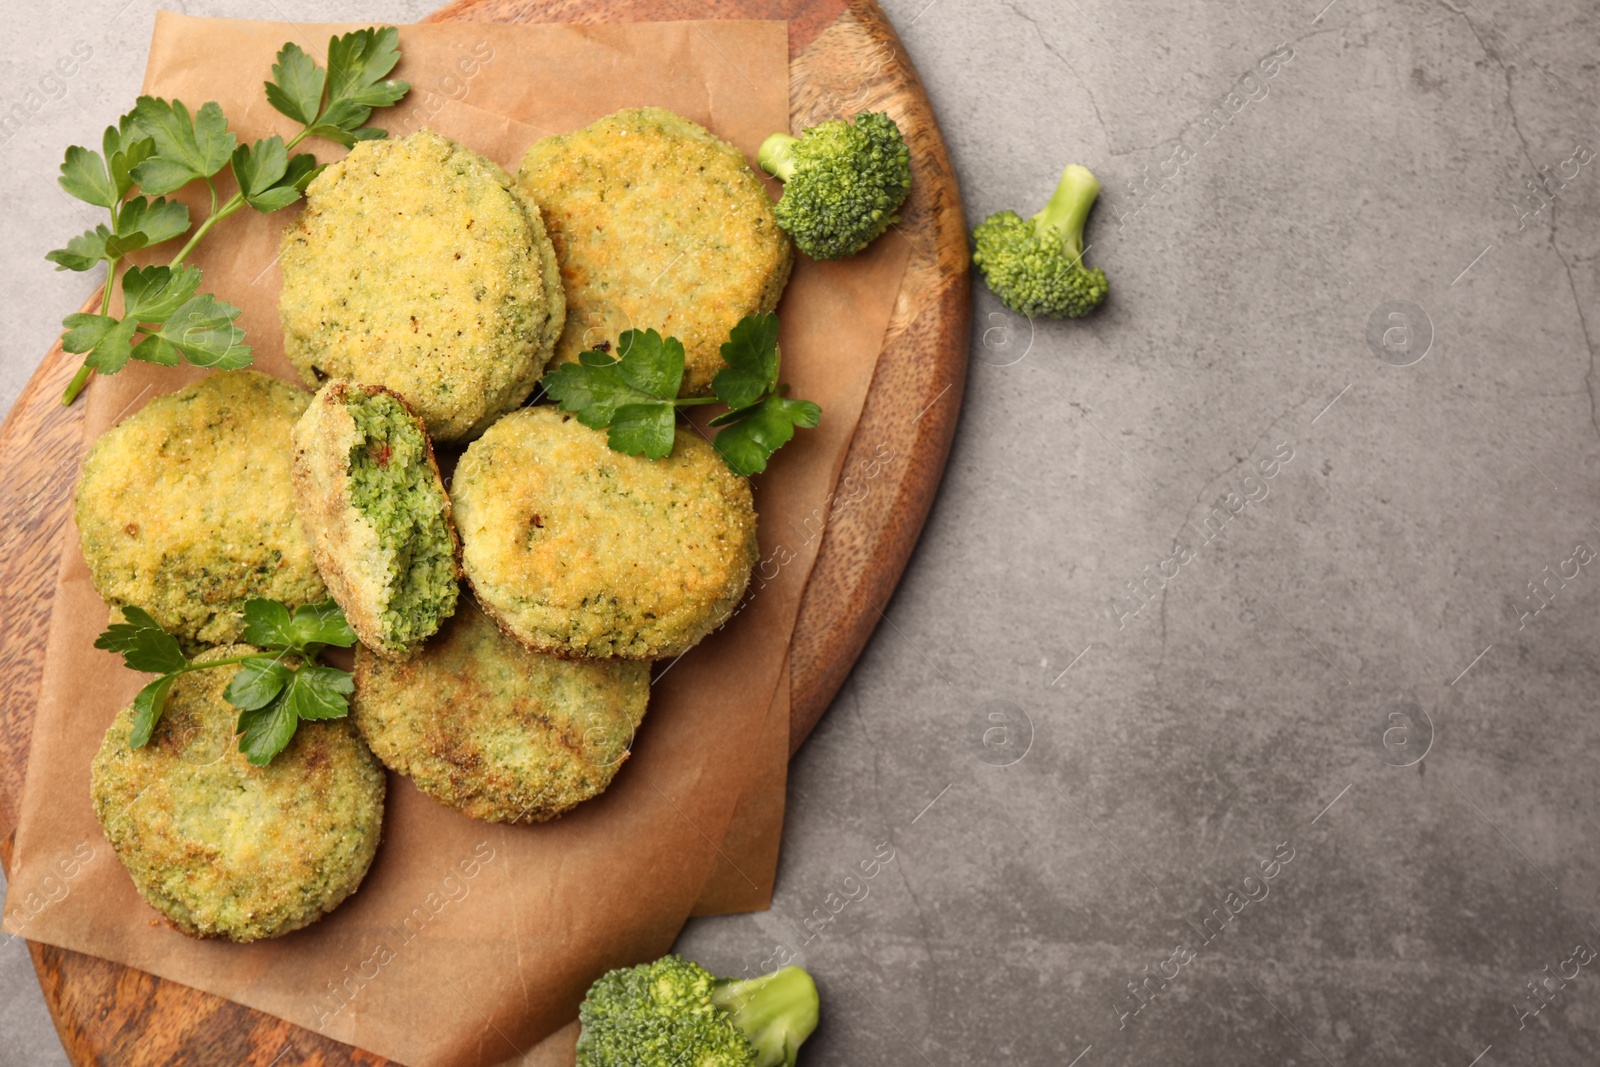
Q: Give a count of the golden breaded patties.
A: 7